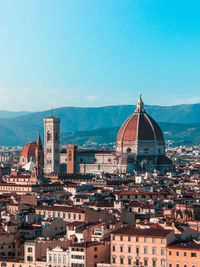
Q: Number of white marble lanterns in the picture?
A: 1